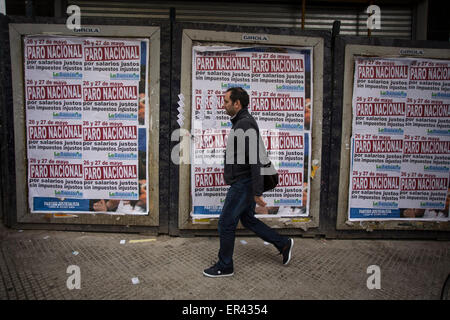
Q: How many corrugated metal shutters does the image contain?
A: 1